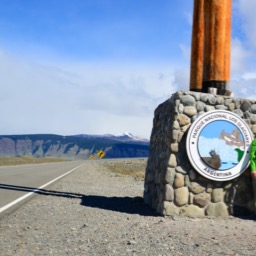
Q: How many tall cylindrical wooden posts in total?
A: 2